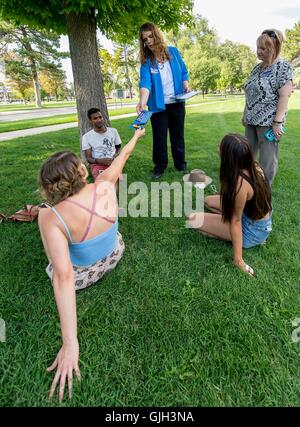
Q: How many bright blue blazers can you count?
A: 1